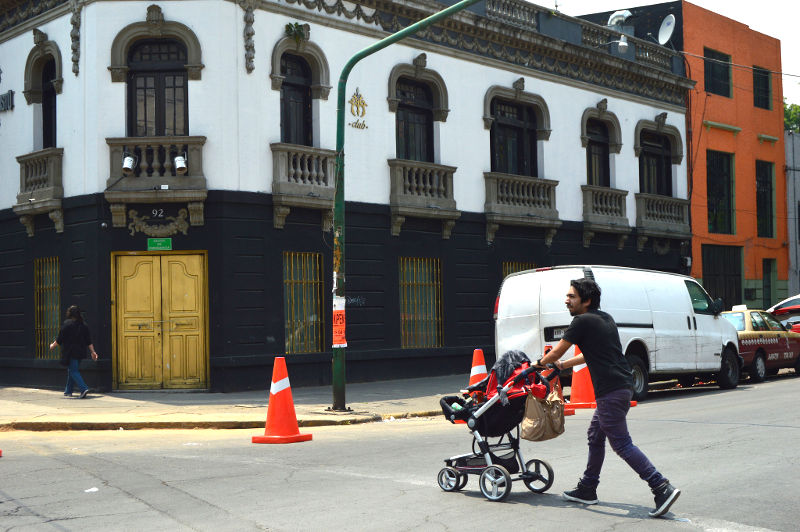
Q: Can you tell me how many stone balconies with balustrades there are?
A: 7